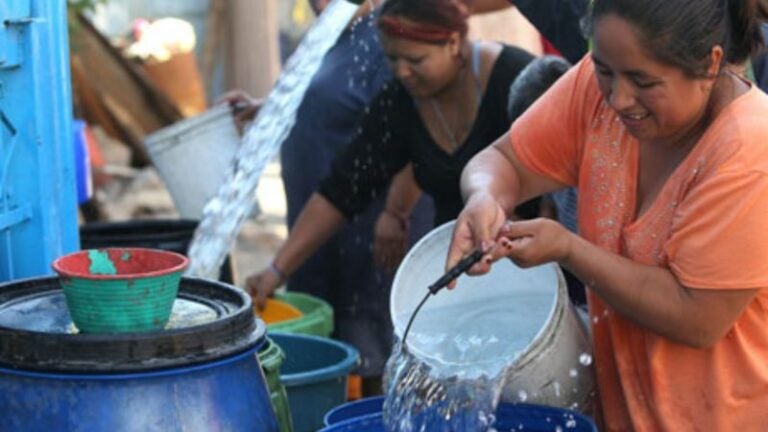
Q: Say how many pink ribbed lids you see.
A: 0